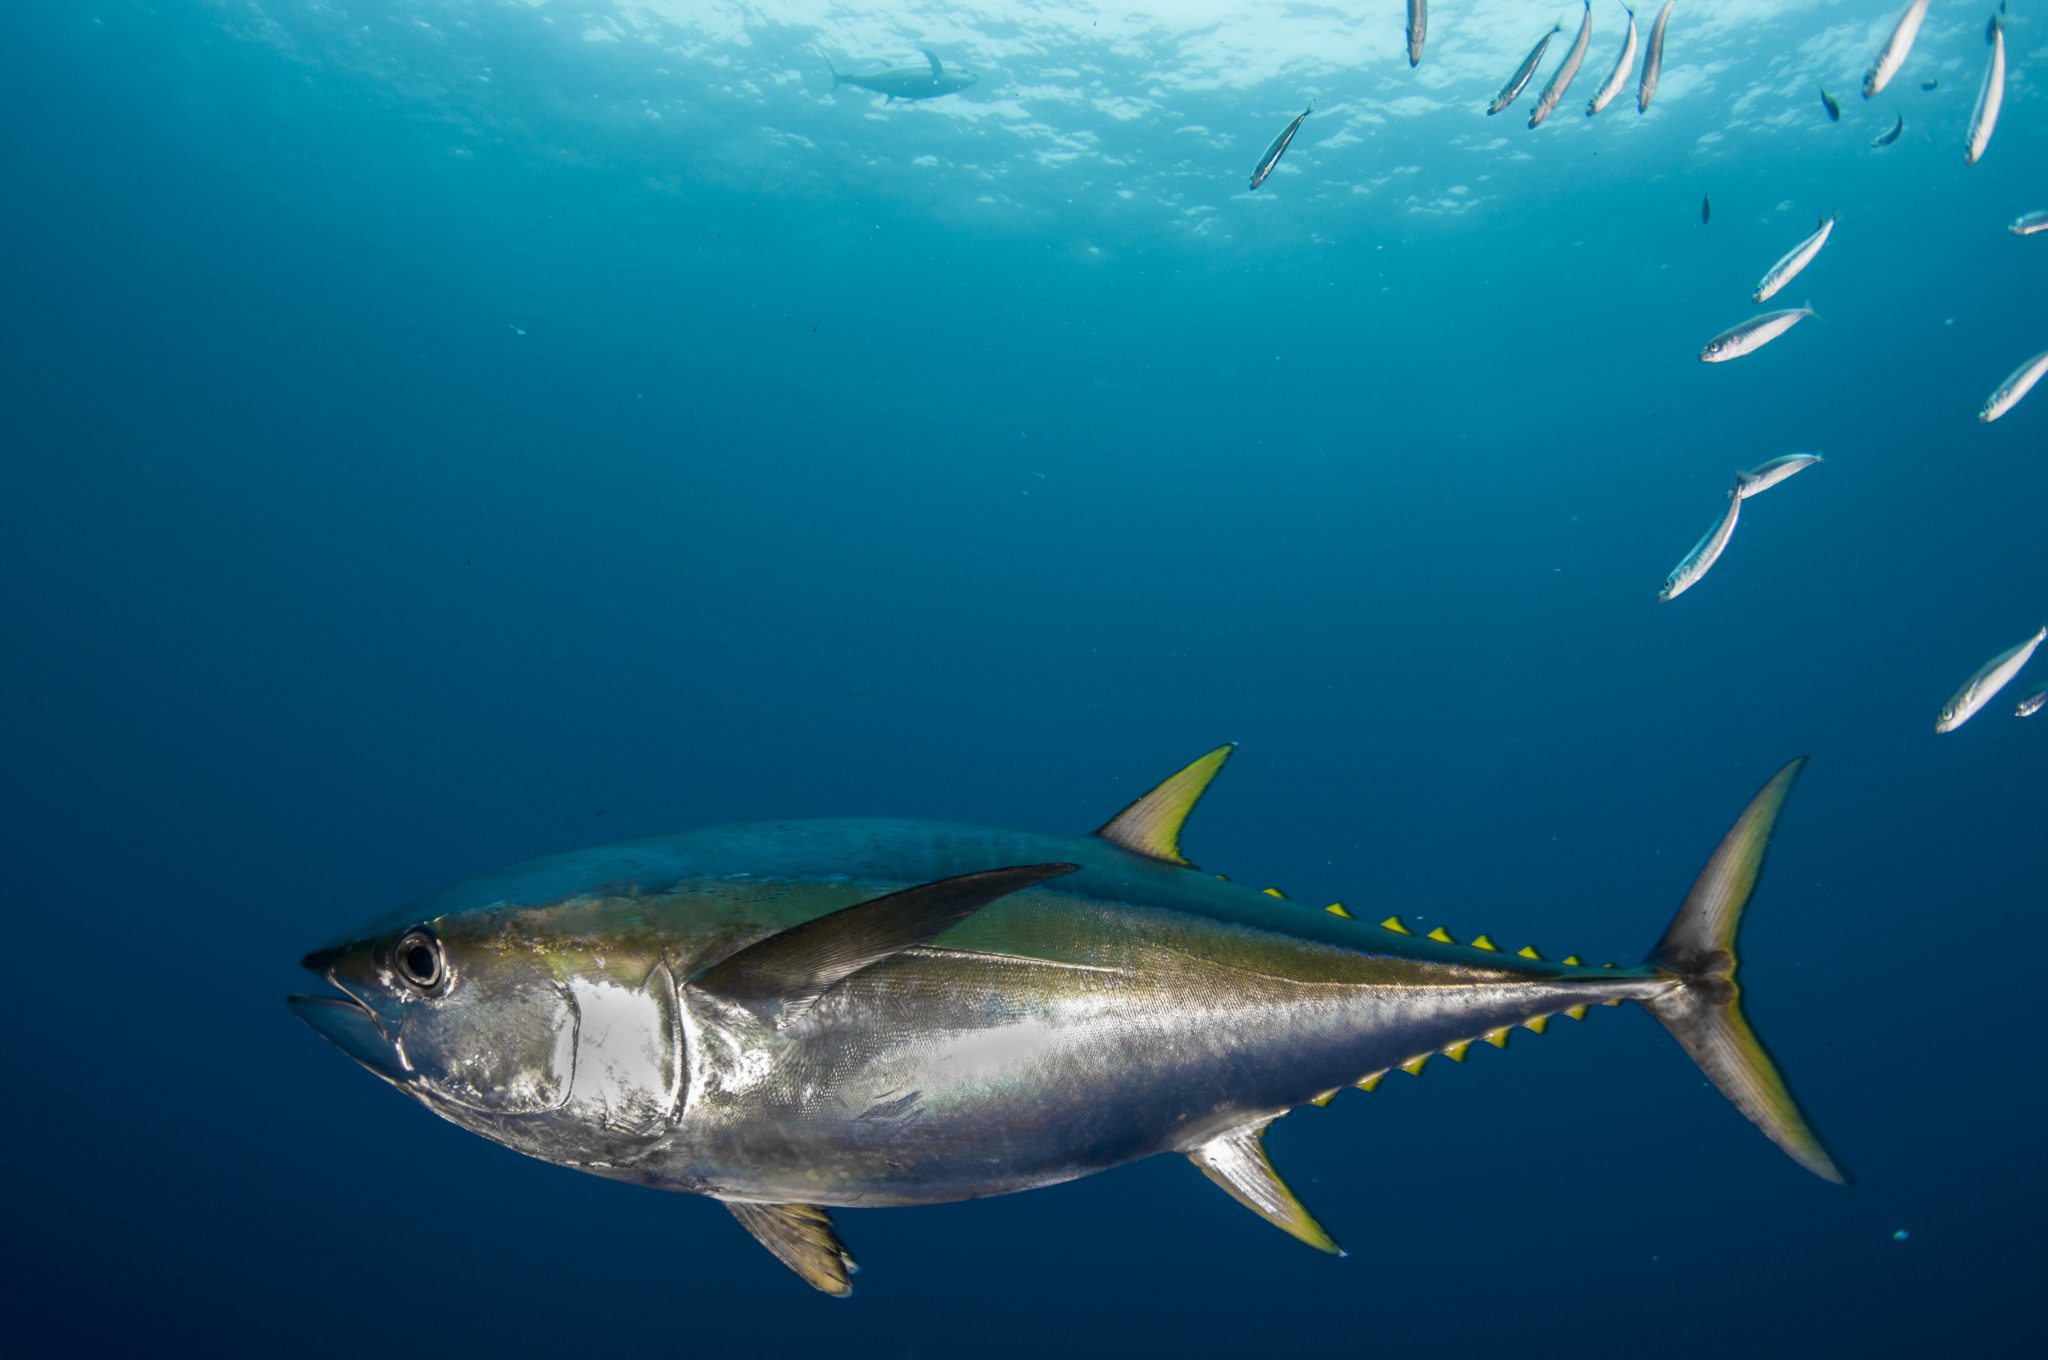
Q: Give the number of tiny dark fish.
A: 4